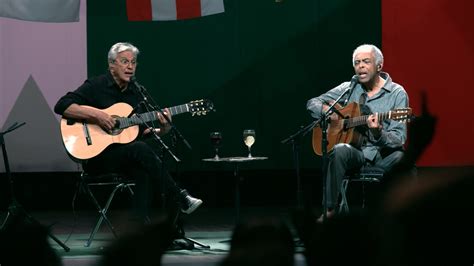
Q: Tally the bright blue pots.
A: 0